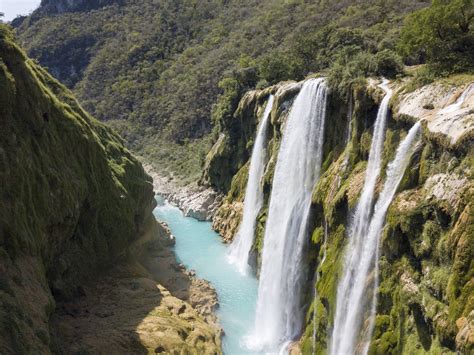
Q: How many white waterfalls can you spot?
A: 4